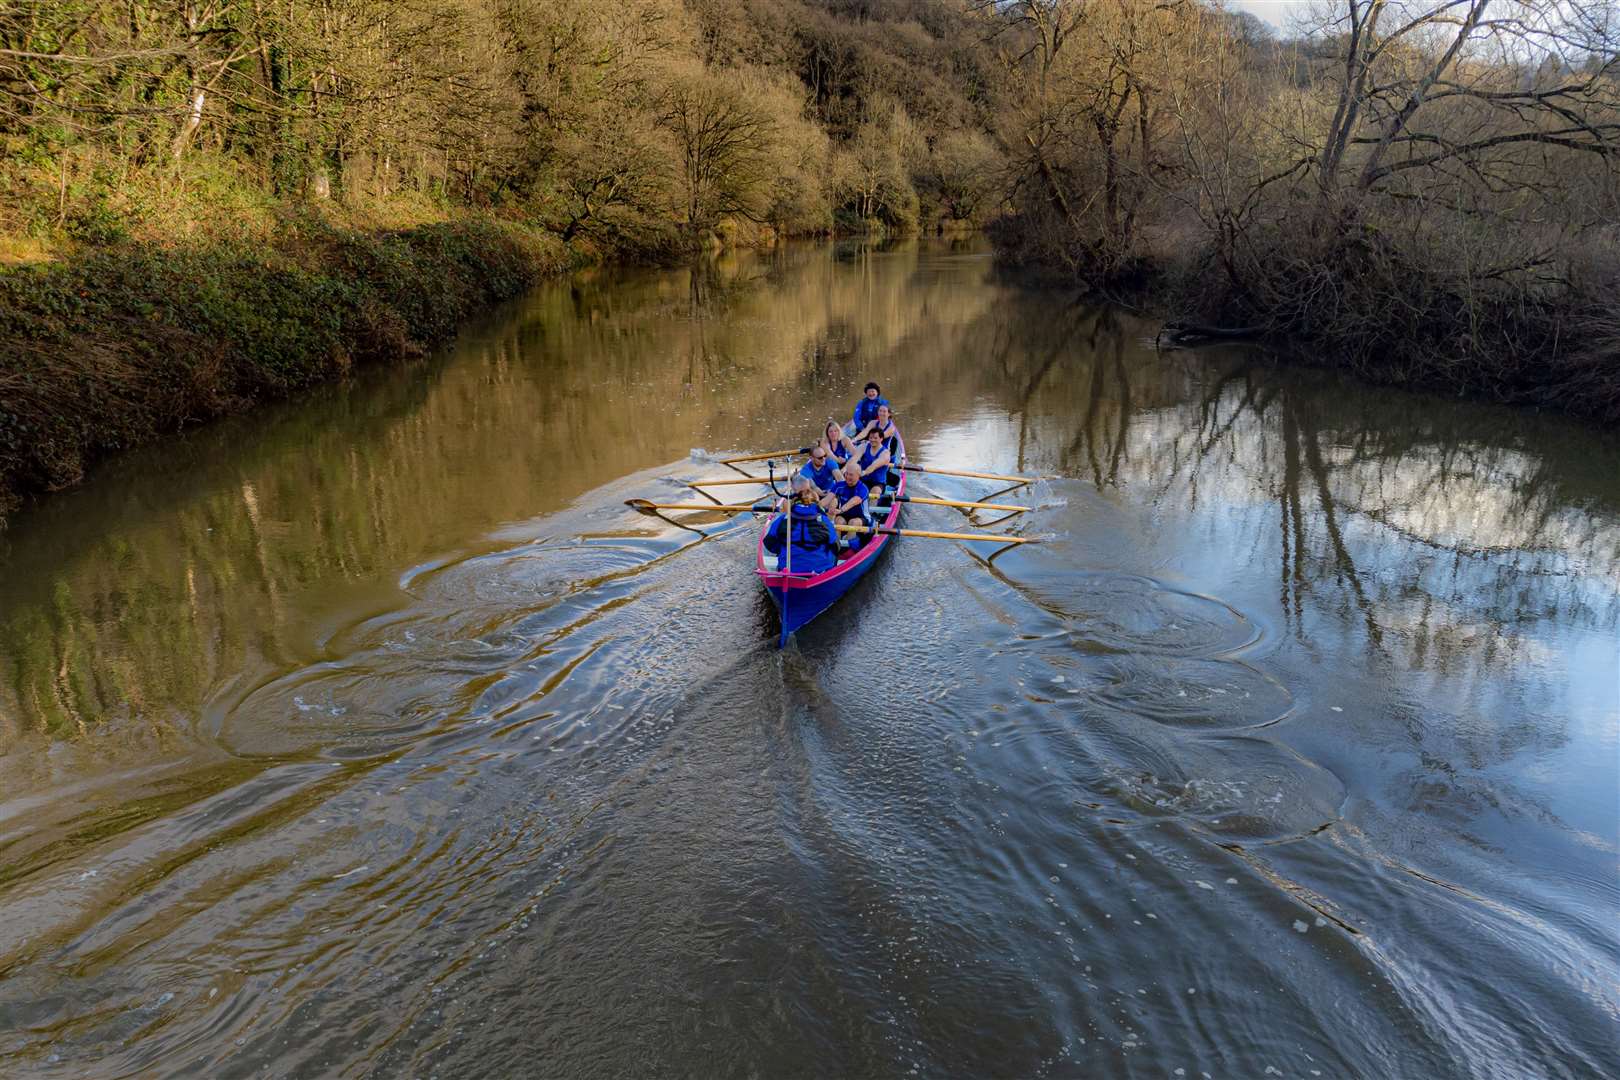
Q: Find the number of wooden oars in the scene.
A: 6